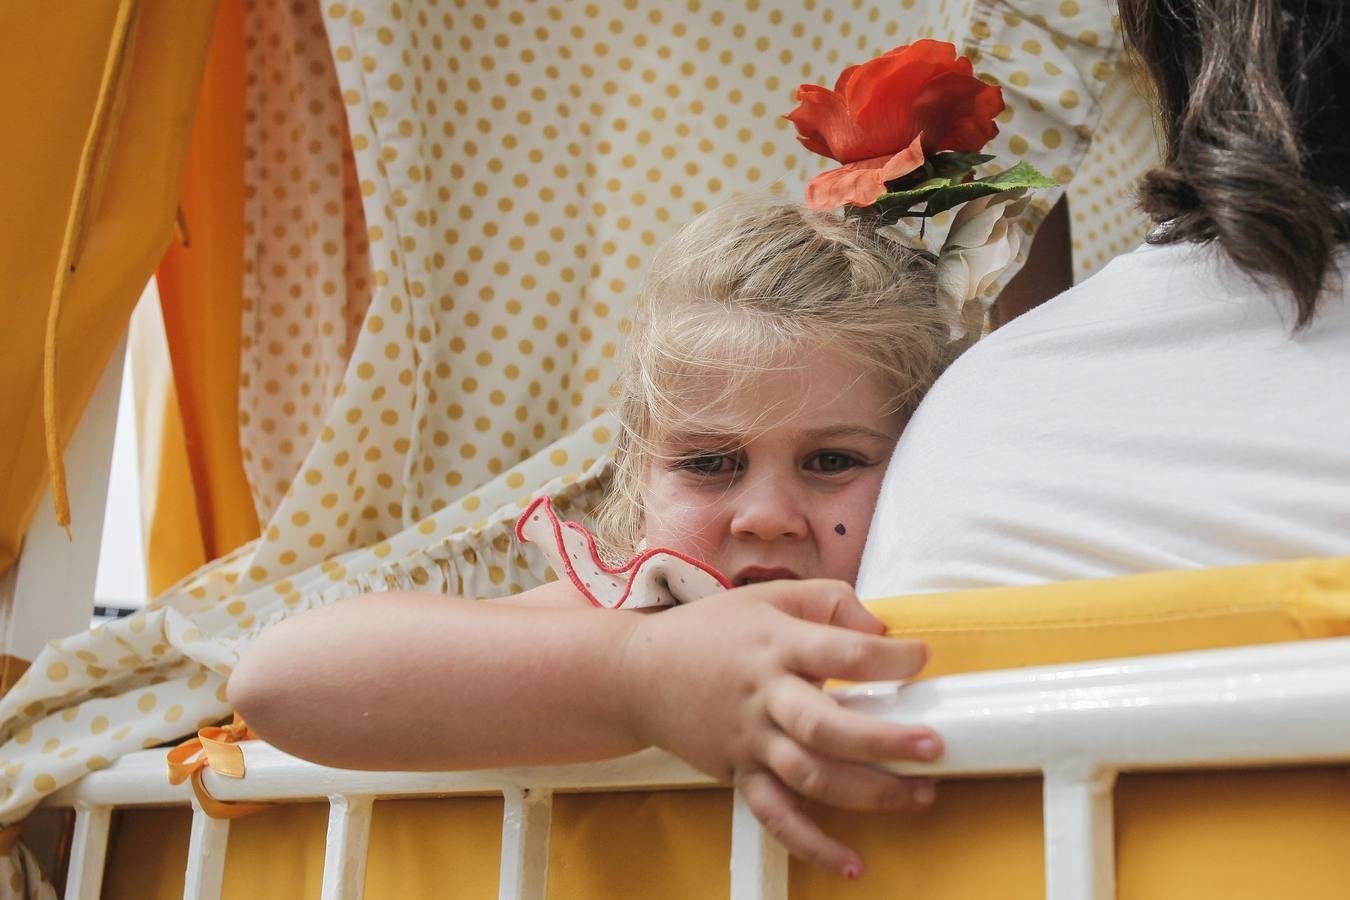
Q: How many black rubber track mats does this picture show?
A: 0